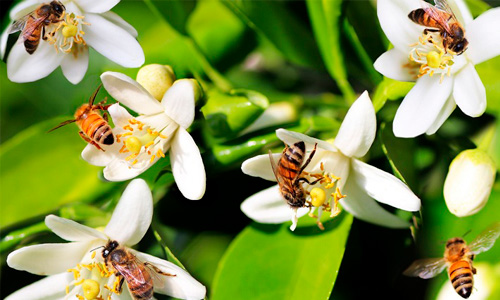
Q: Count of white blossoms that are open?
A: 5